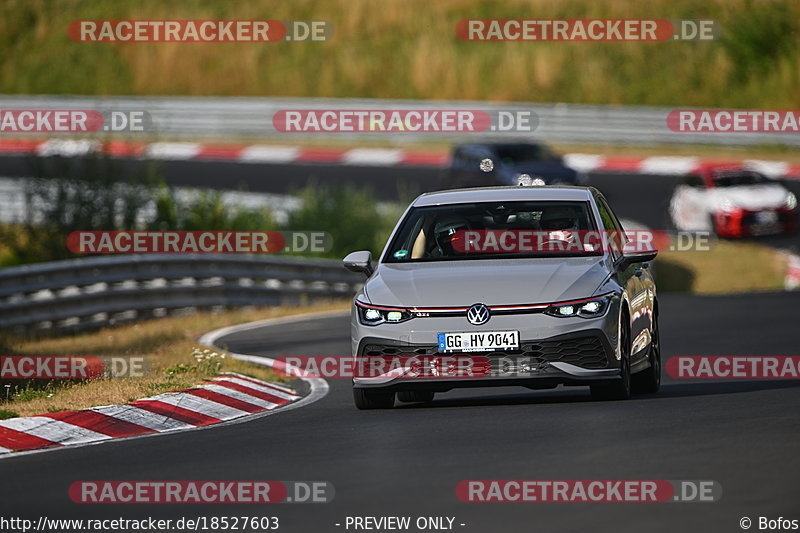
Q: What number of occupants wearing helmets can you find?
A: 2